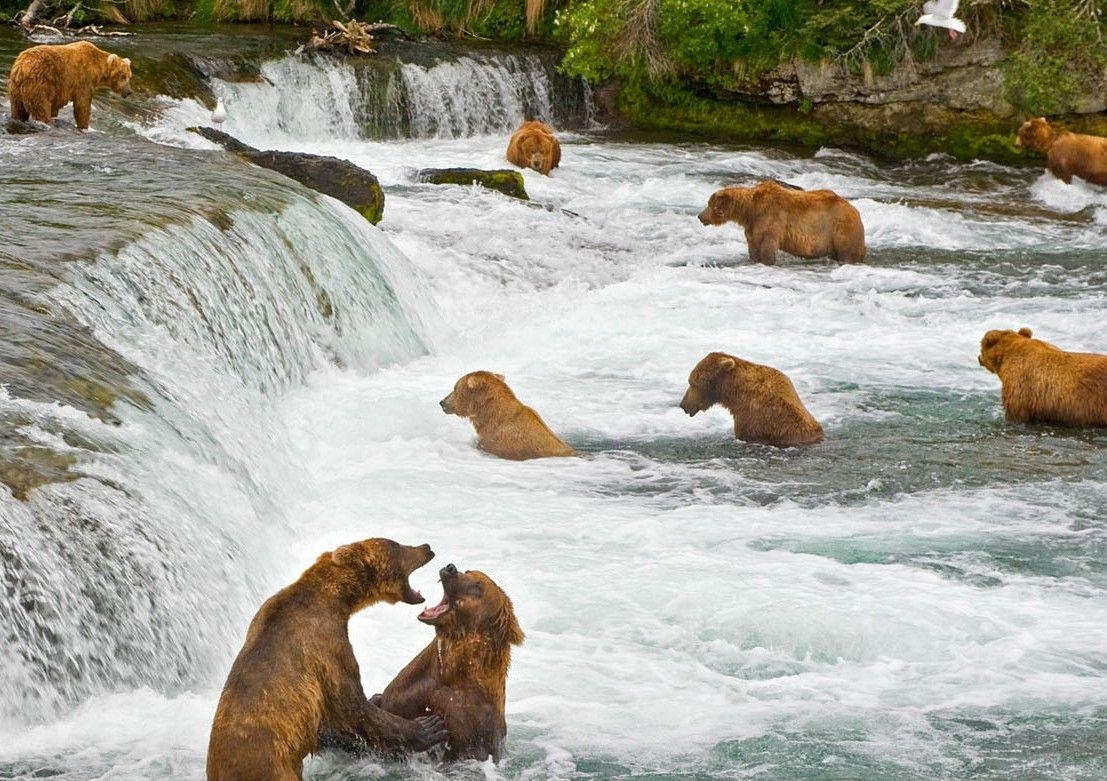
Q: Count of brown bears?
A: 9